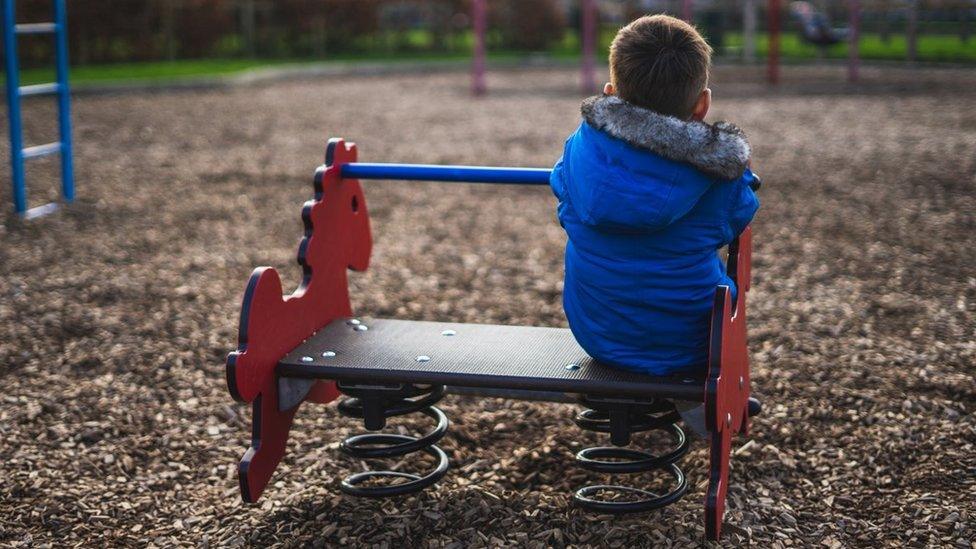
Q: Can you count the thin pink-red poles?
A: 5